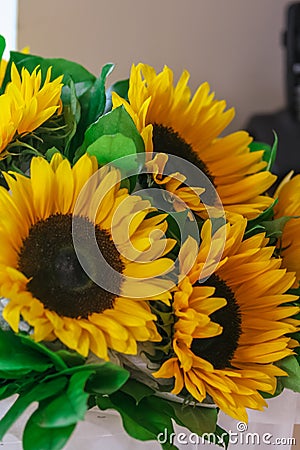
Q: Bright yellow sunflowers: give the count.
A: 5